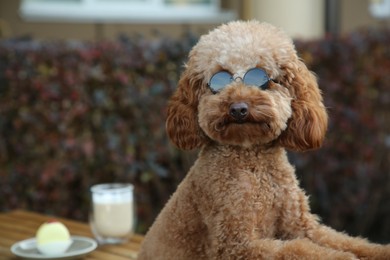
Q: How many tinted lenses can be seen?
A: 2